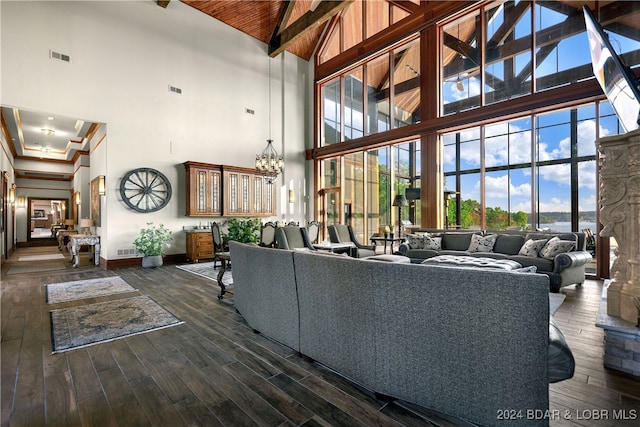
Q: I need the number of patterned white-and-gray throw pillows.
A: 5